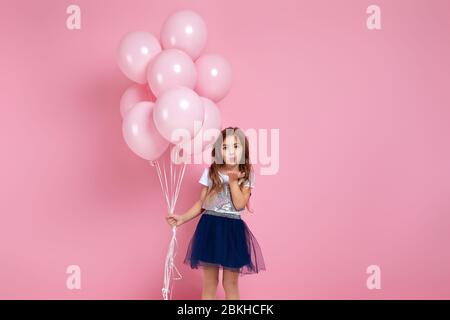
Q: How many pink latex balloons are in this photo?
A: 8